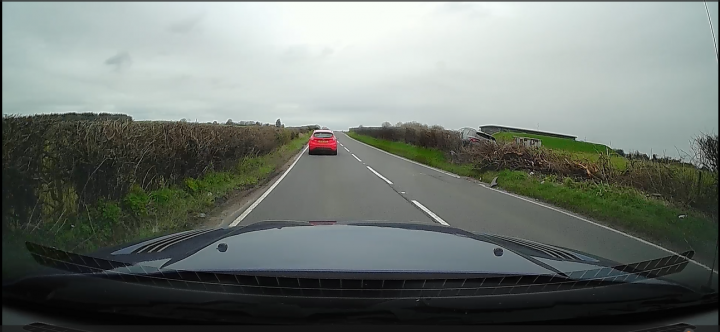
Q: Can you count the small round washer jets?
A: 2